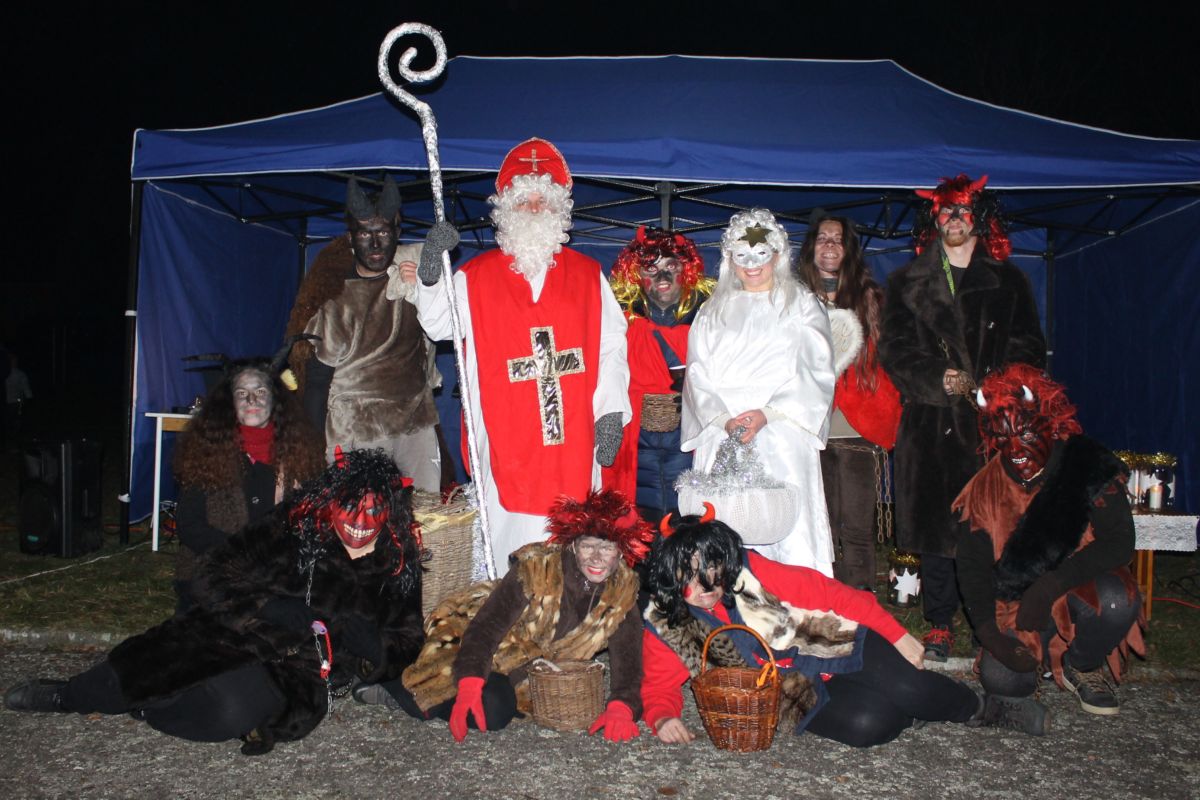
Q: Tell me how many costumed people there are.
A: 11